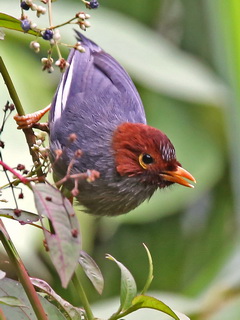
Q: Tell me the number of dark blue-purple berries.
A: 4